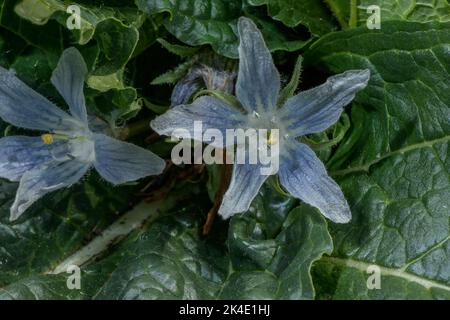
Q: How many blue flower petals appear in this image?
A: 10